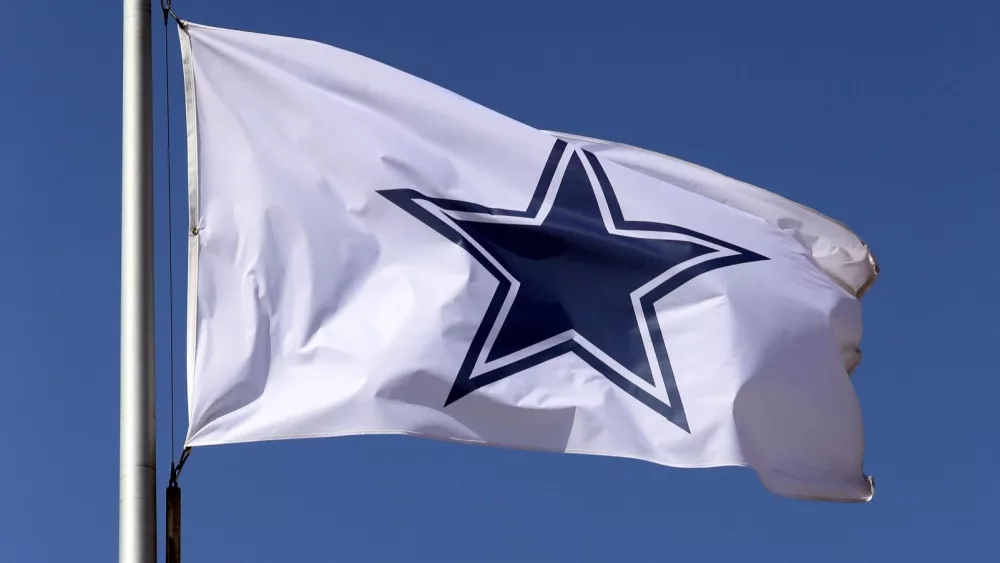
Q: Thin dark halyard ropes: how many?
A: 1